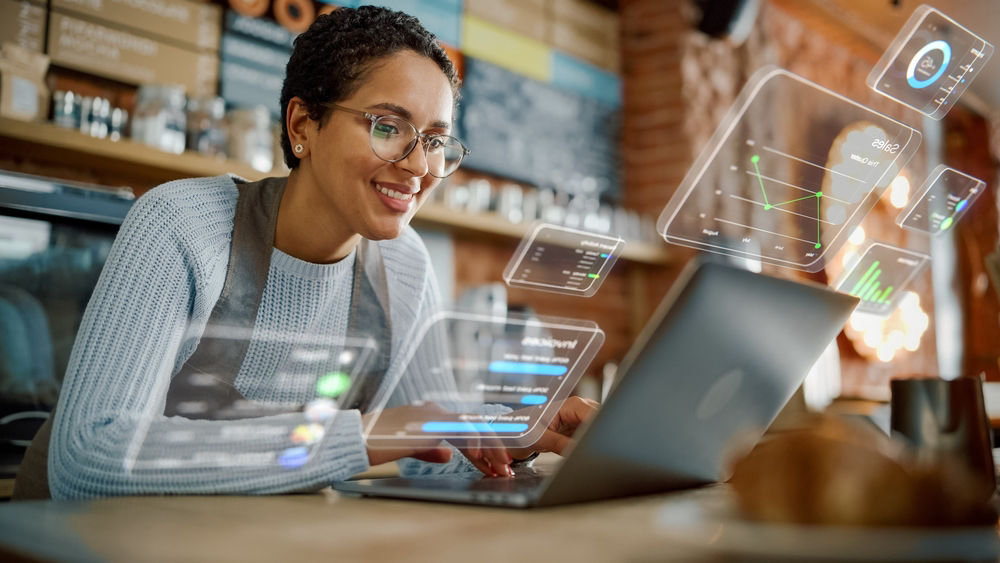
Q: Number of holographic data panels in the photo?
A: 7